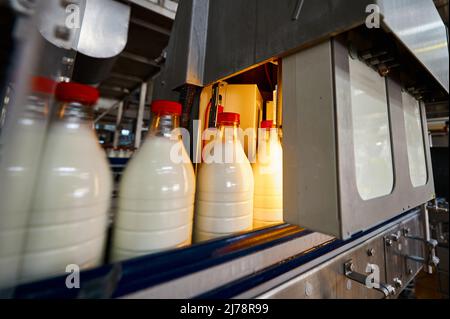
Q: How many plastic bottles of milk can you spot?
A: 5